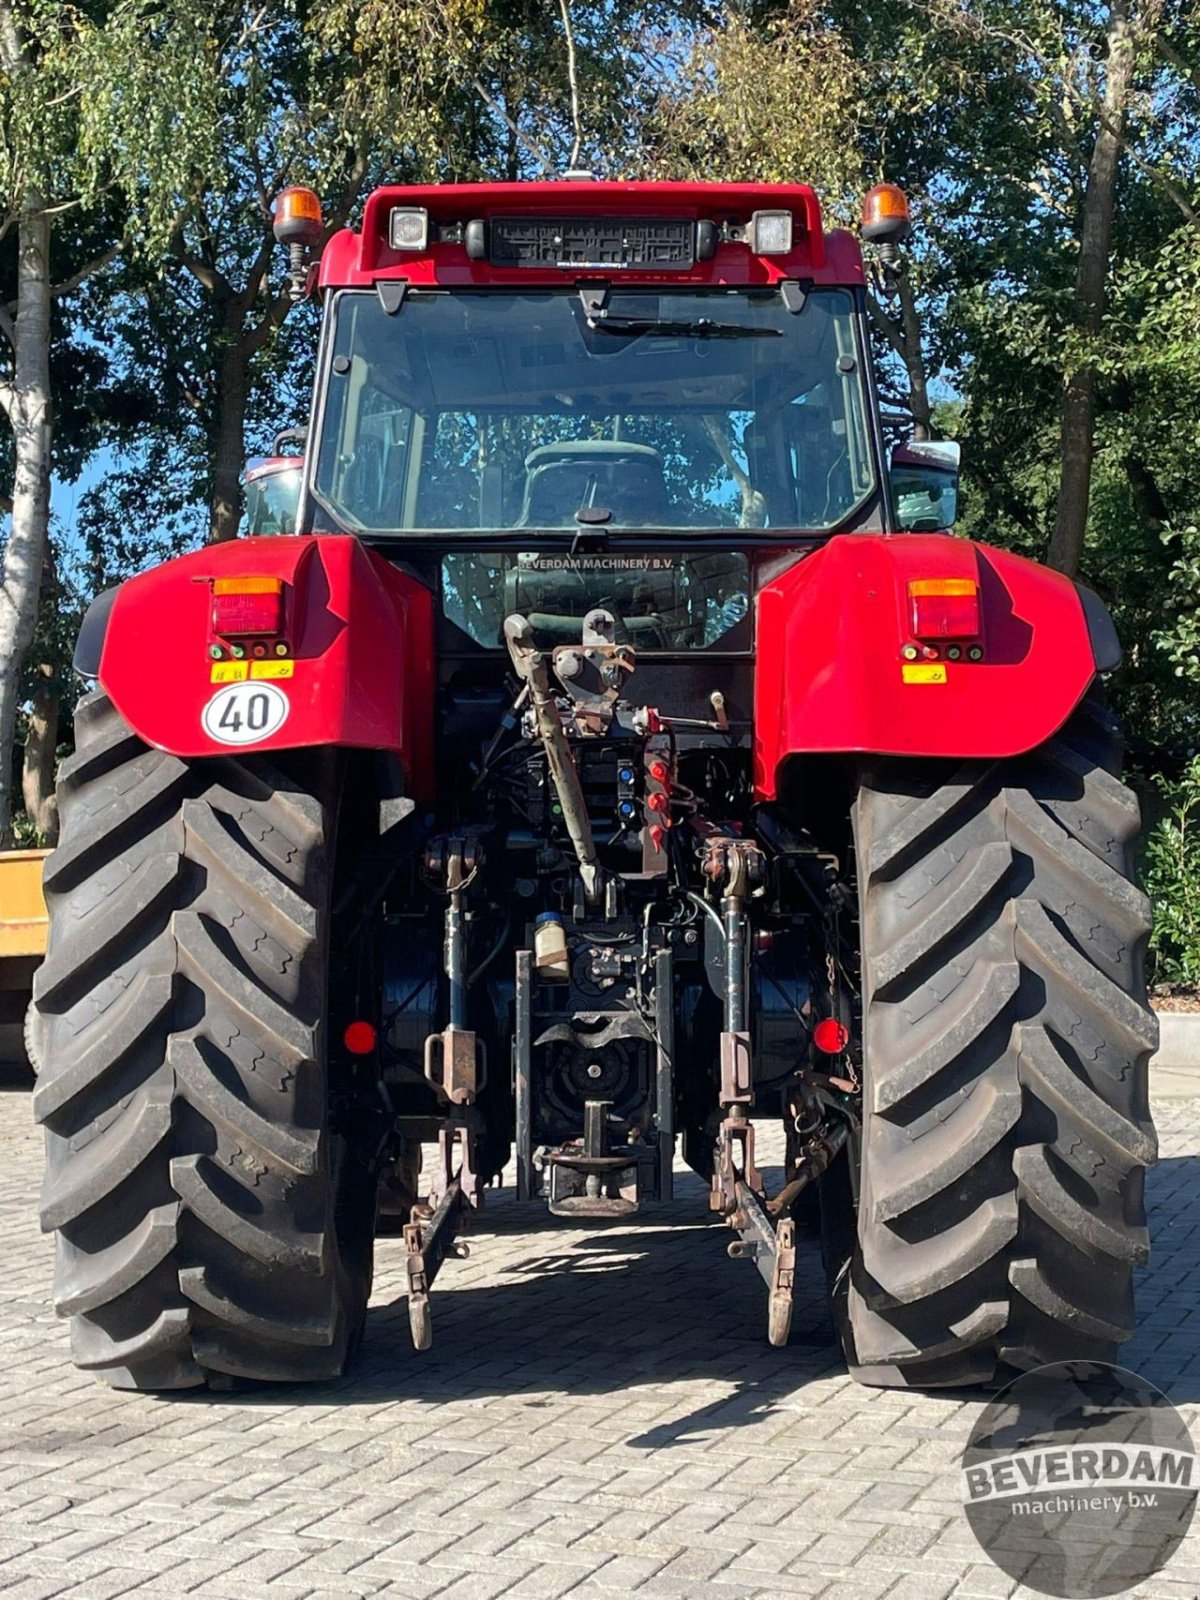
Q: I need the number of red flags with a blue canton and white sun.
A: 0